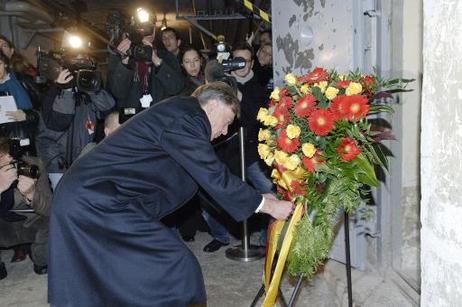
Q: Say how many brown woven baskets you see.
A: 0